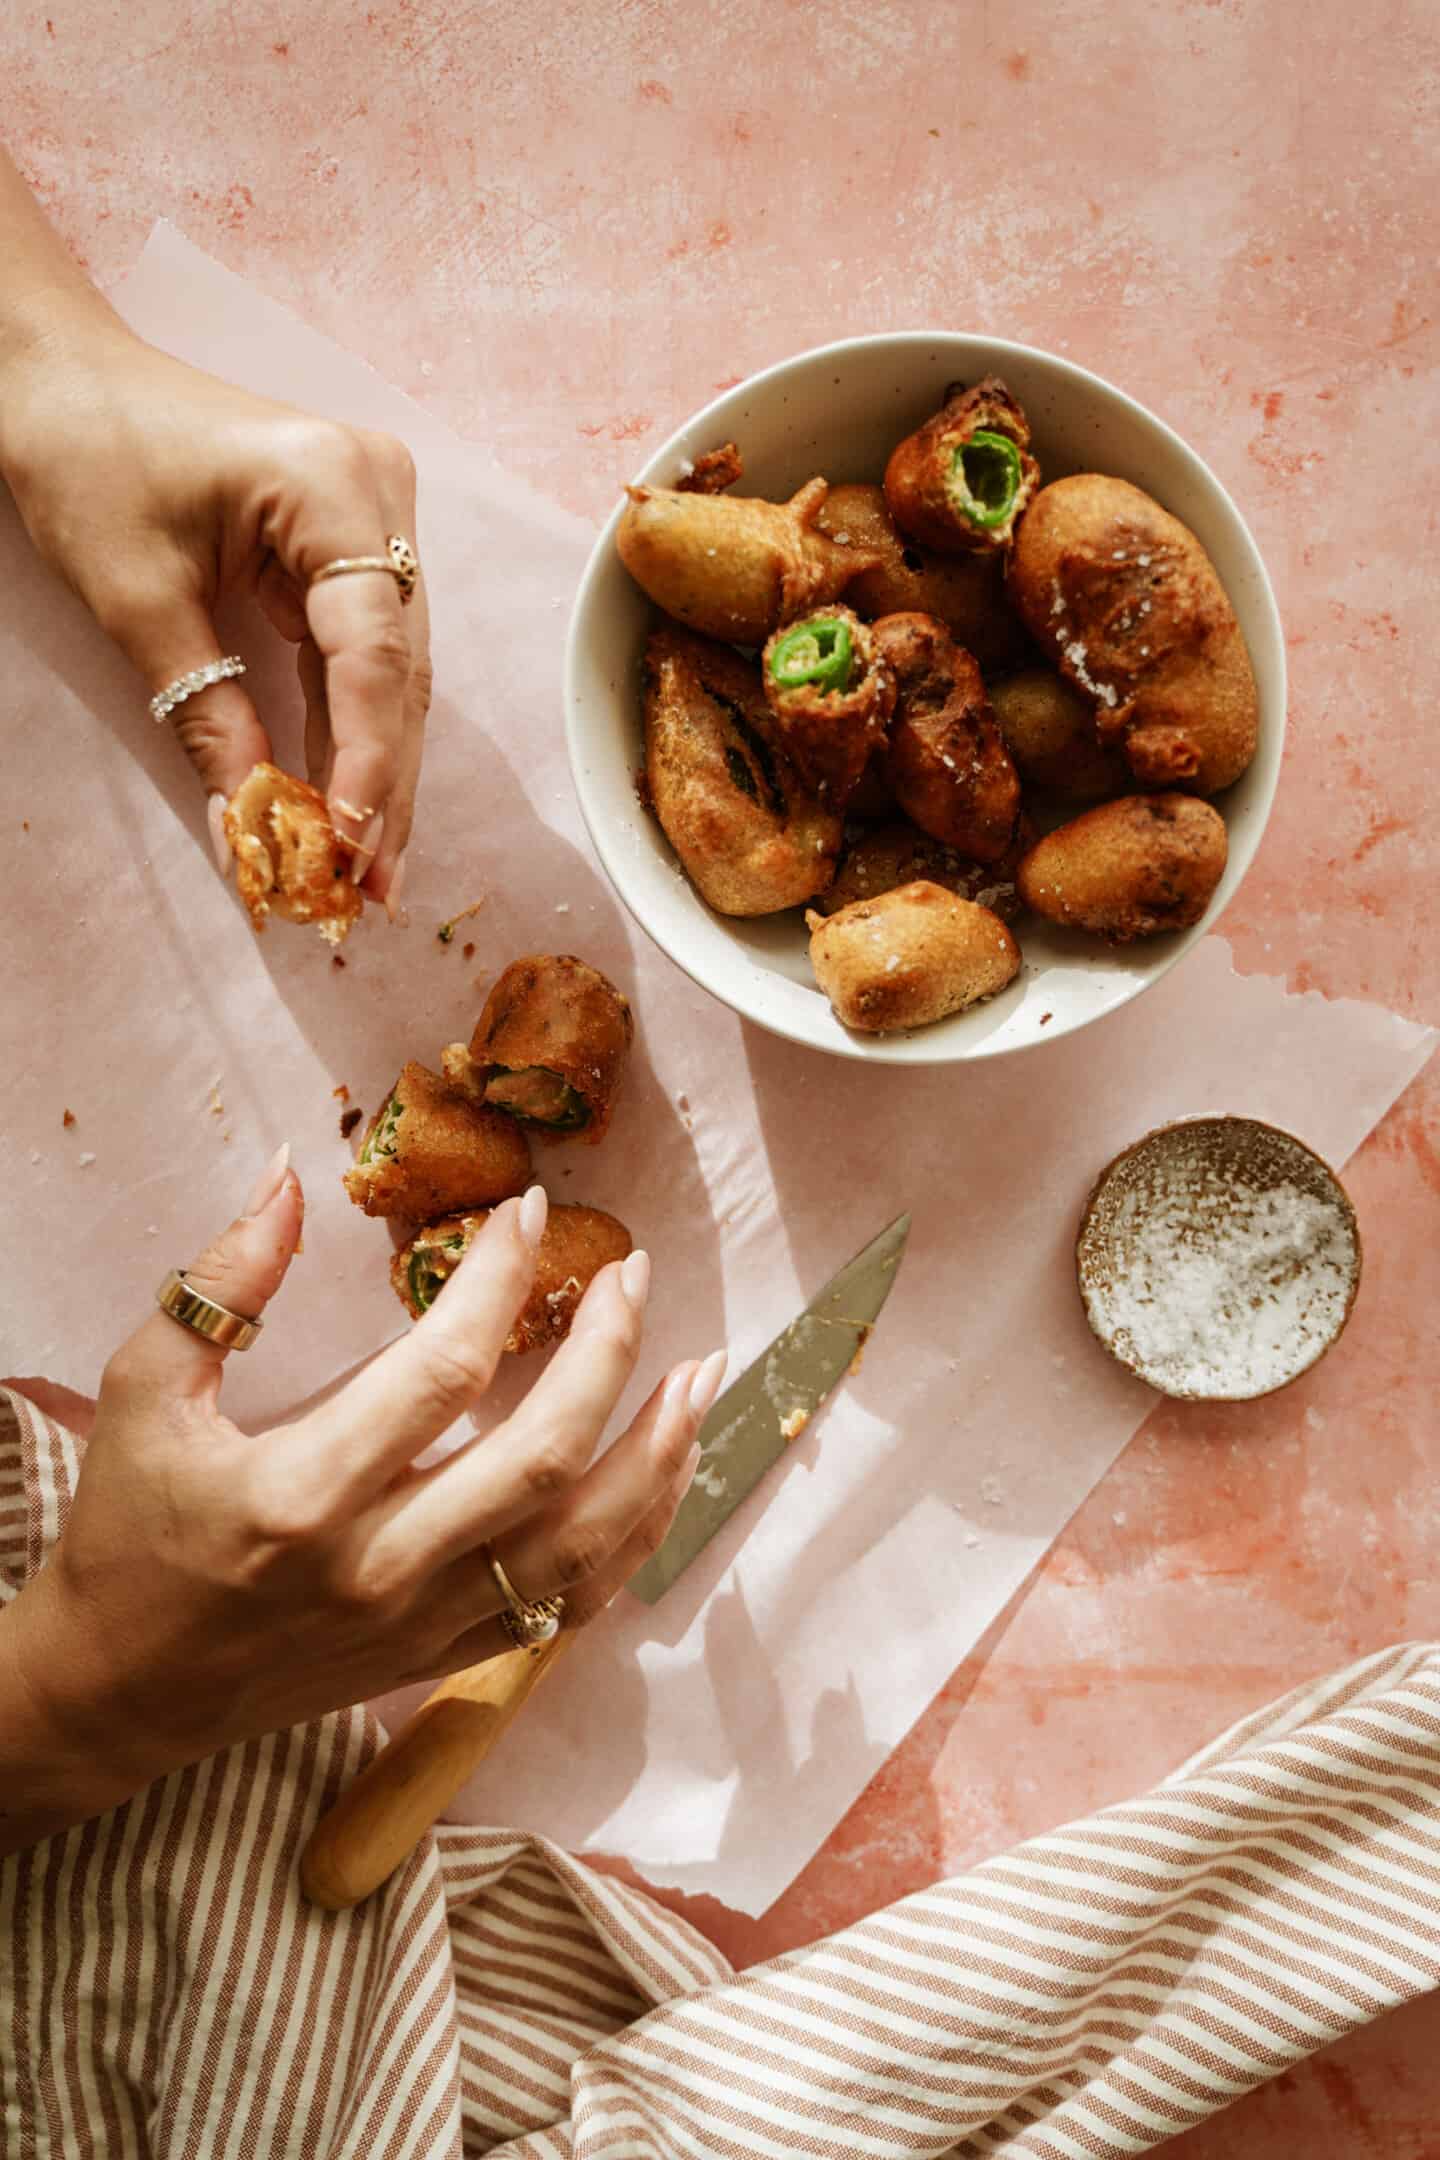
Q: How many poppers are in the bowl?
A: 11